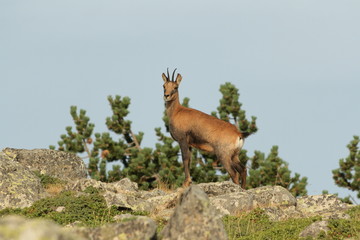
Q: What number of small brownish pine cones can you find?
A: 2